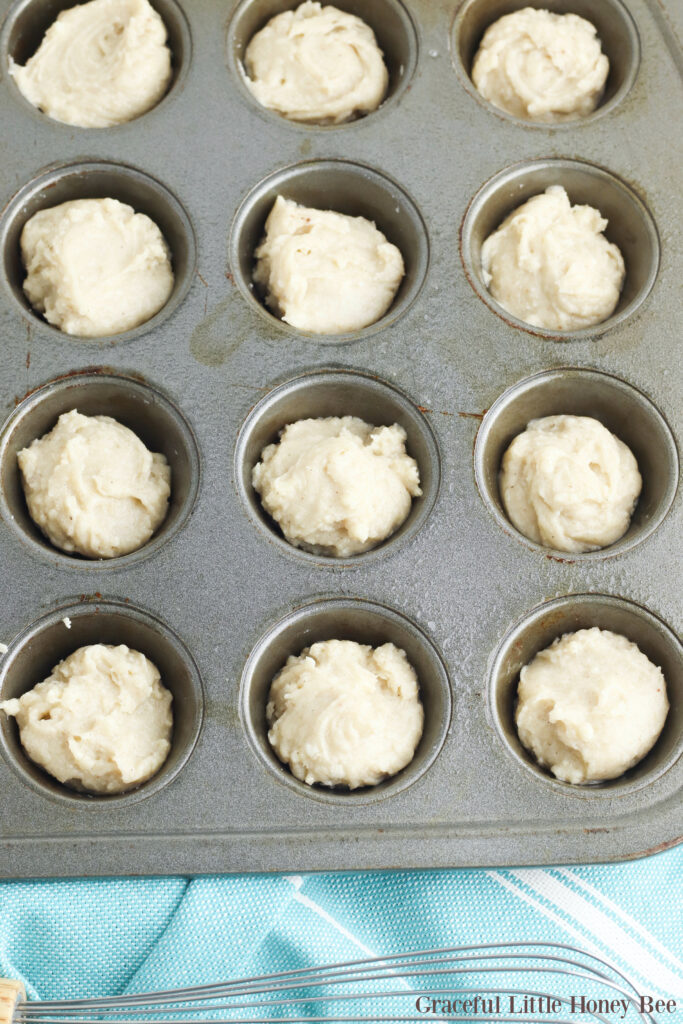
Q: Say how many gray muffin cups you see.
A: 12